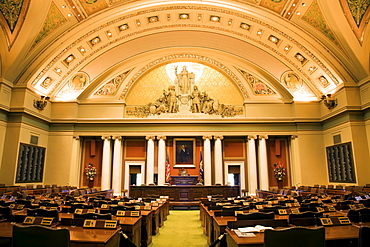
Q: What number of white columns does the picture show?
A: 8